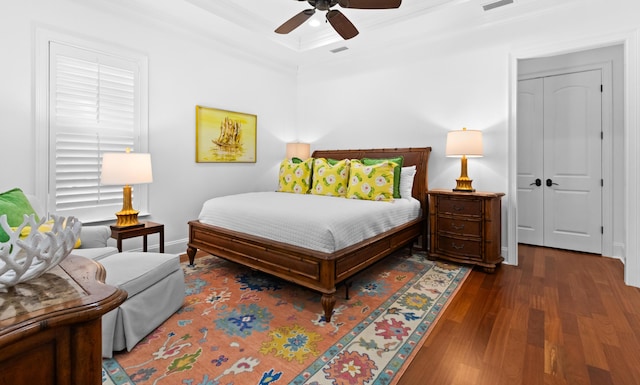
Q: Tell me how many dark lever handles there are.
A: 2